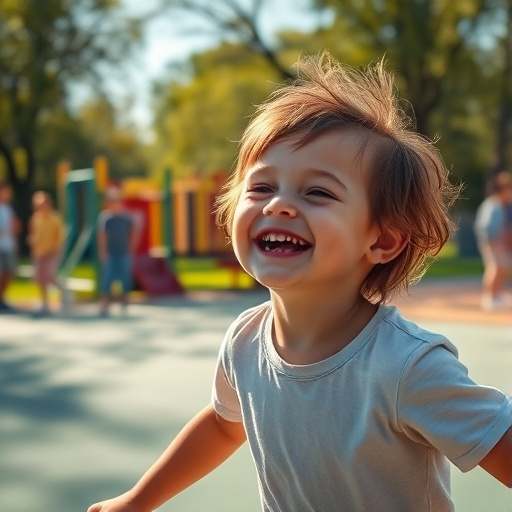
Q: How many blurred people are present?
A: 4